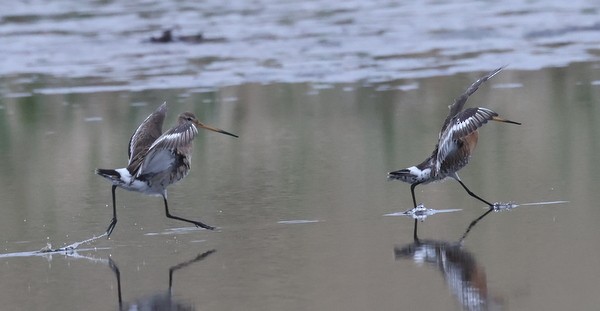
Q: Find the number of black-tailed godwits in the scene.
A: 2